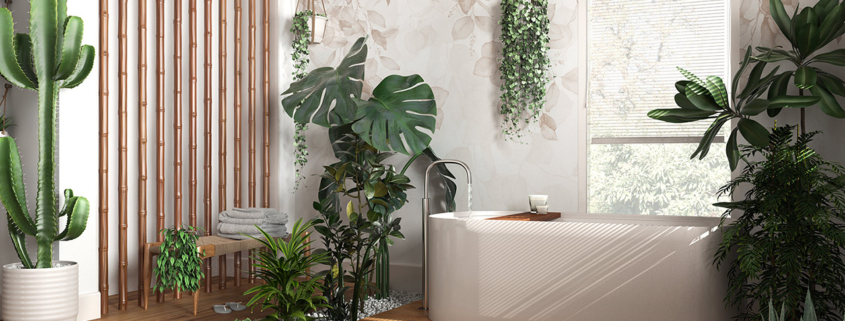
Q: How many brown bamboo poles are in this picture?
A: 11